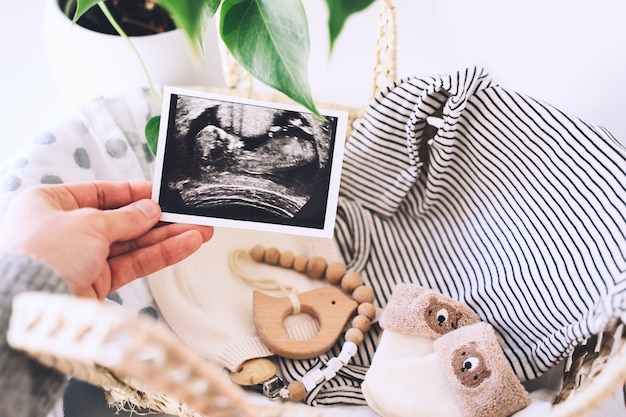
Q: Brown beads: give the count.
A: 12